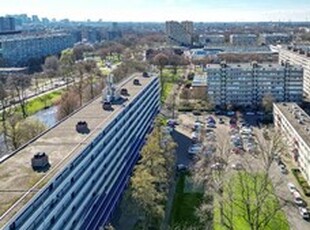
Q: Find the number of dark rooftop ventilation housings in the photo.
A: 6